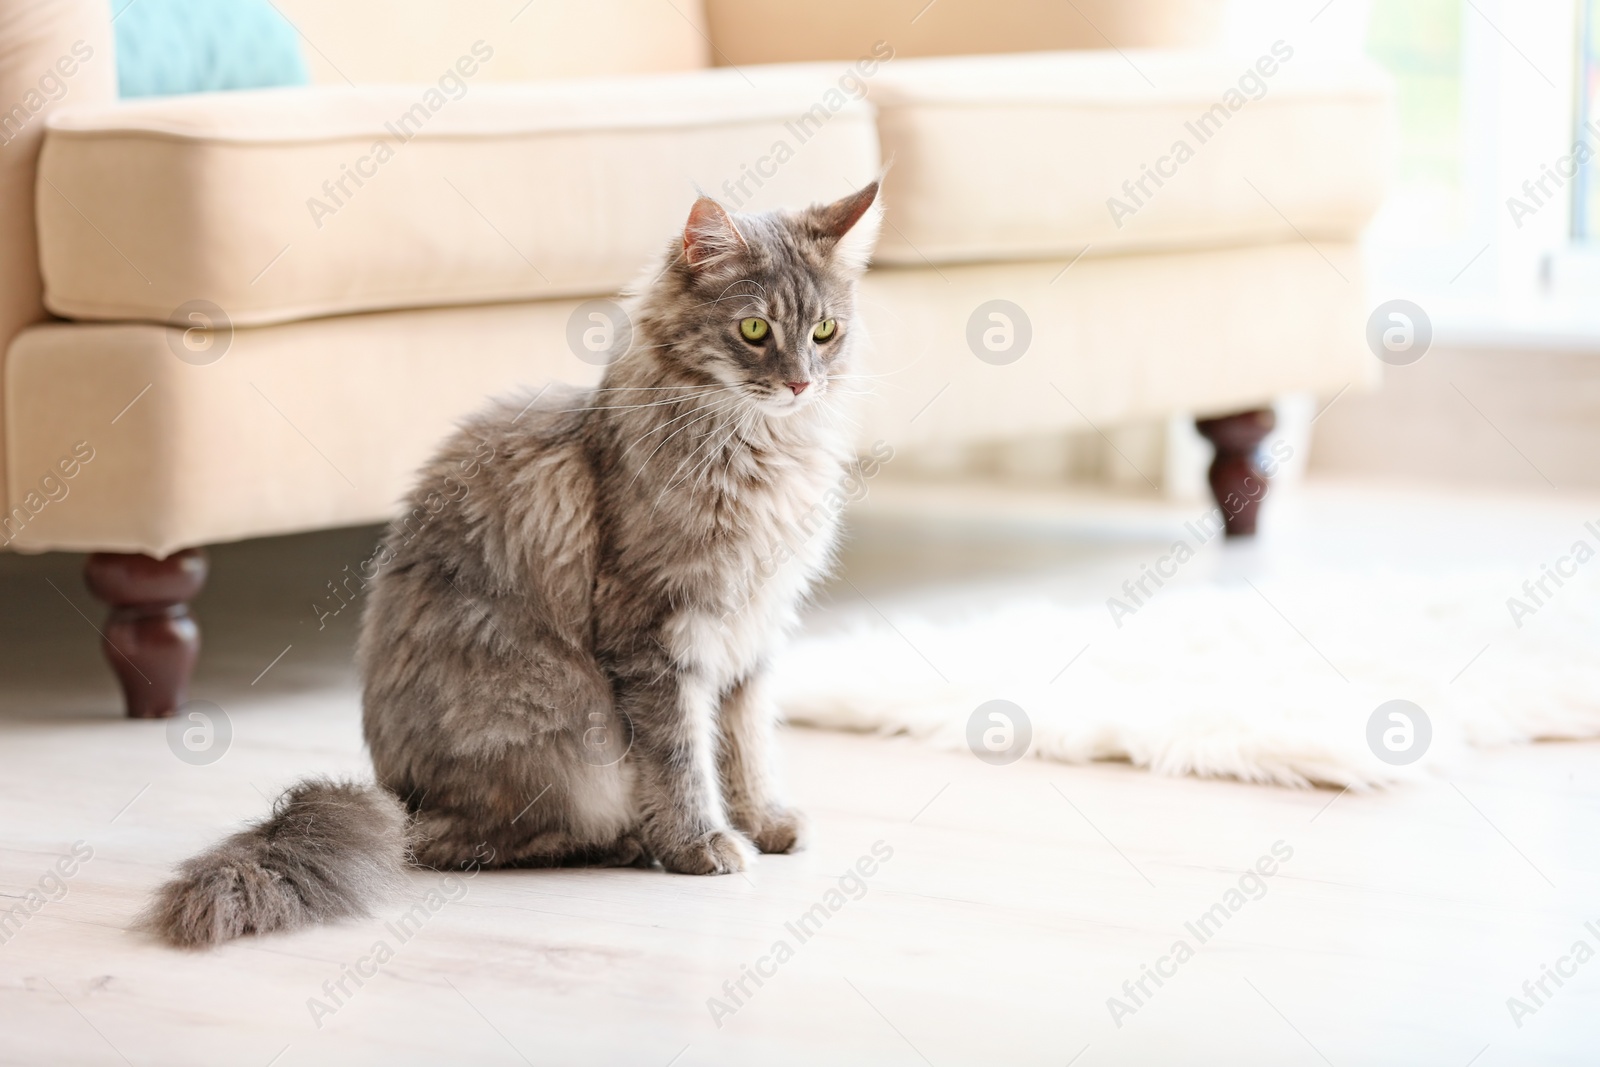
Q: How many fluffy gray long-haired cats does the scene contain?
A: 1